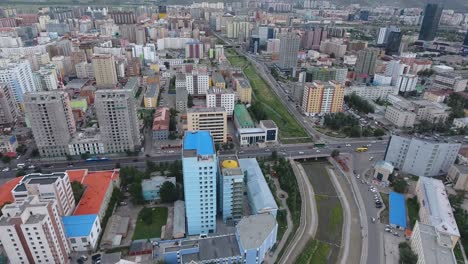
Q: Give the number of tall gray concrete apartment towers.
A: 2